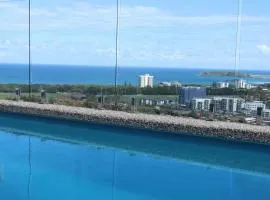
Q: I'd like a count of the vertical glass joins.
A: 3